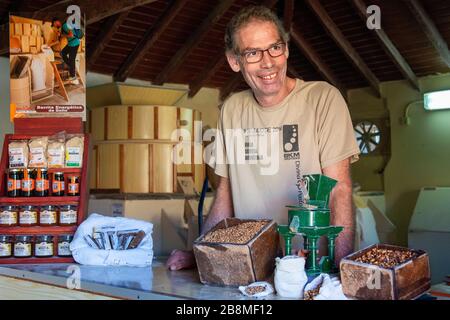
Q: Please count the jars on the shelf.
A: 13